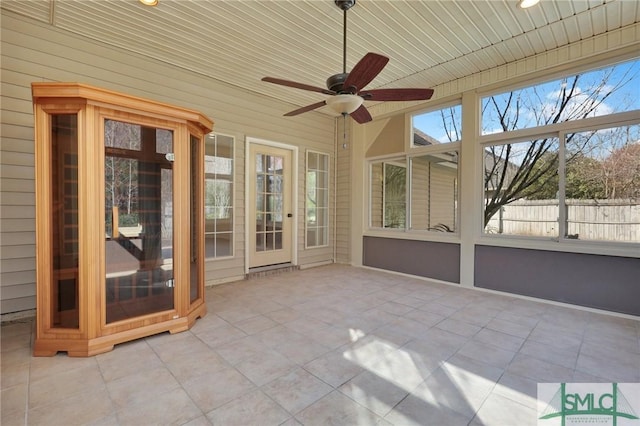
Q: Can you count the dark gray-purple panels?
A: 2